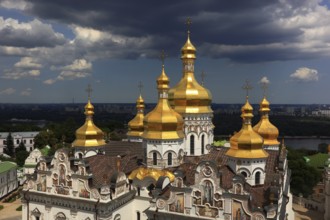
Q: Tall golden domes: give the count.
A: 6